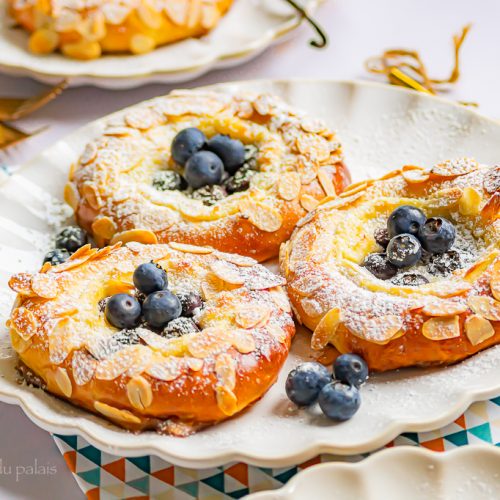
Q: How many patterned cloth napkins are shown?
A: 1